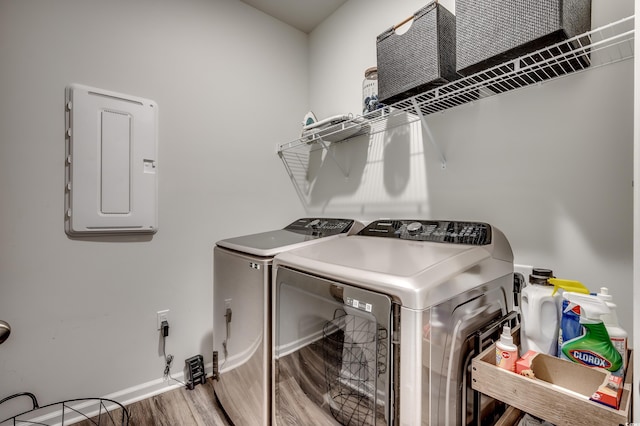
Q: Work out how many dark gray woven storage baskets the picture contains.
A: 2